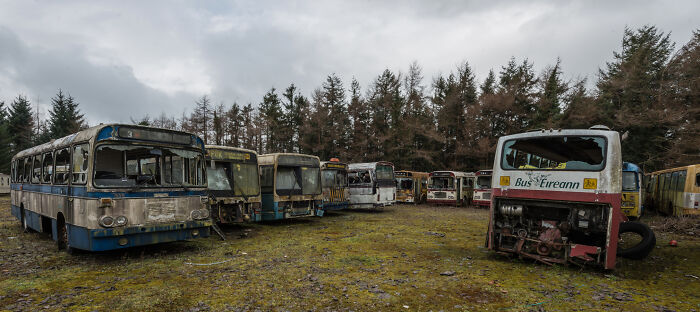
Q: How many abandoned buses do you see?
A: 11